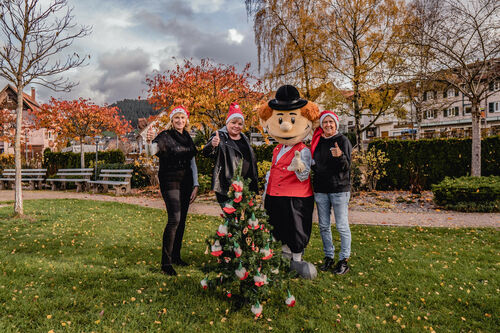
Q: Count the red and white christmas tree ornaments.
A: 13